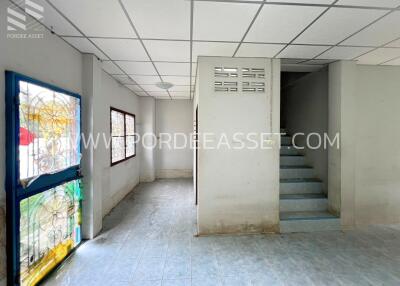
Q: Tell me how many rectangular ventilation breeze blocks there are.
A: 4